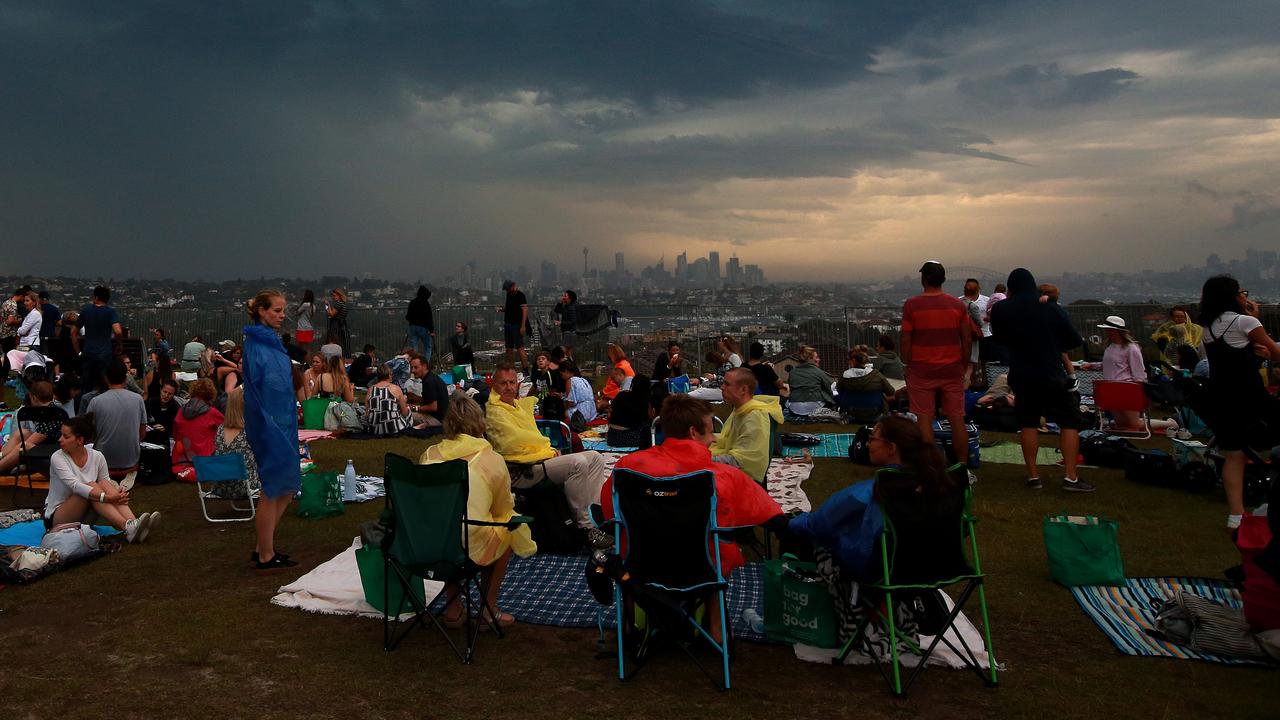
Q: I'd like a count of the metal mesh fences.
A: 1